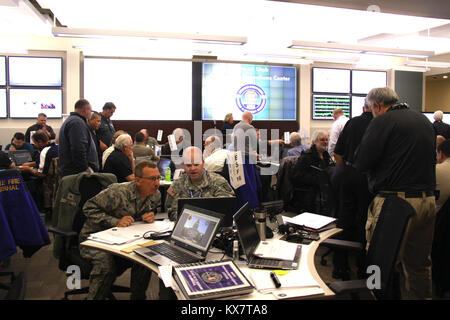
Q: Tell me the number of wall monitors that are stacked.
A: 8